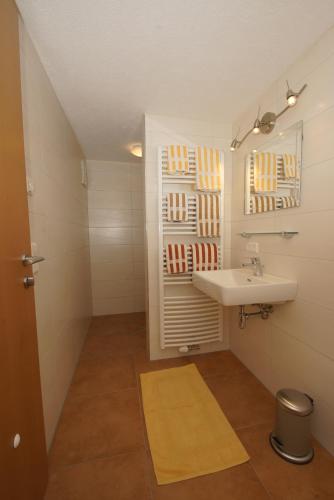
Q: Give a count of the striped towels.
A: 6